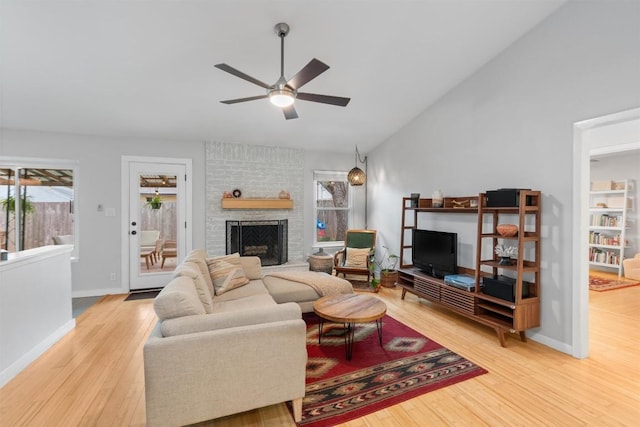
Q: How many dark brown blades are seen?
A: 5